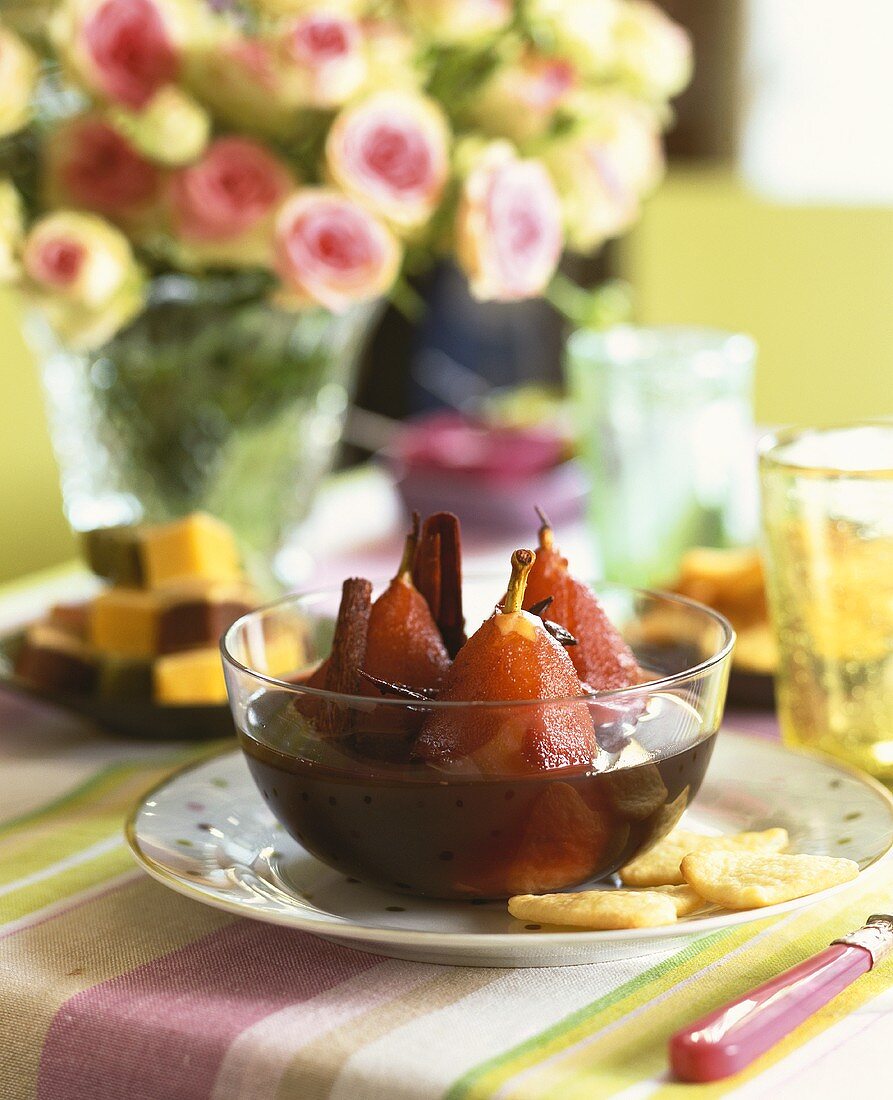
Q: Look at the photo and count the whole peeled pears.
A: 3